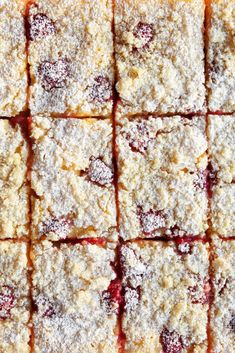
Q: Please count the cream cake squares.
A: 12